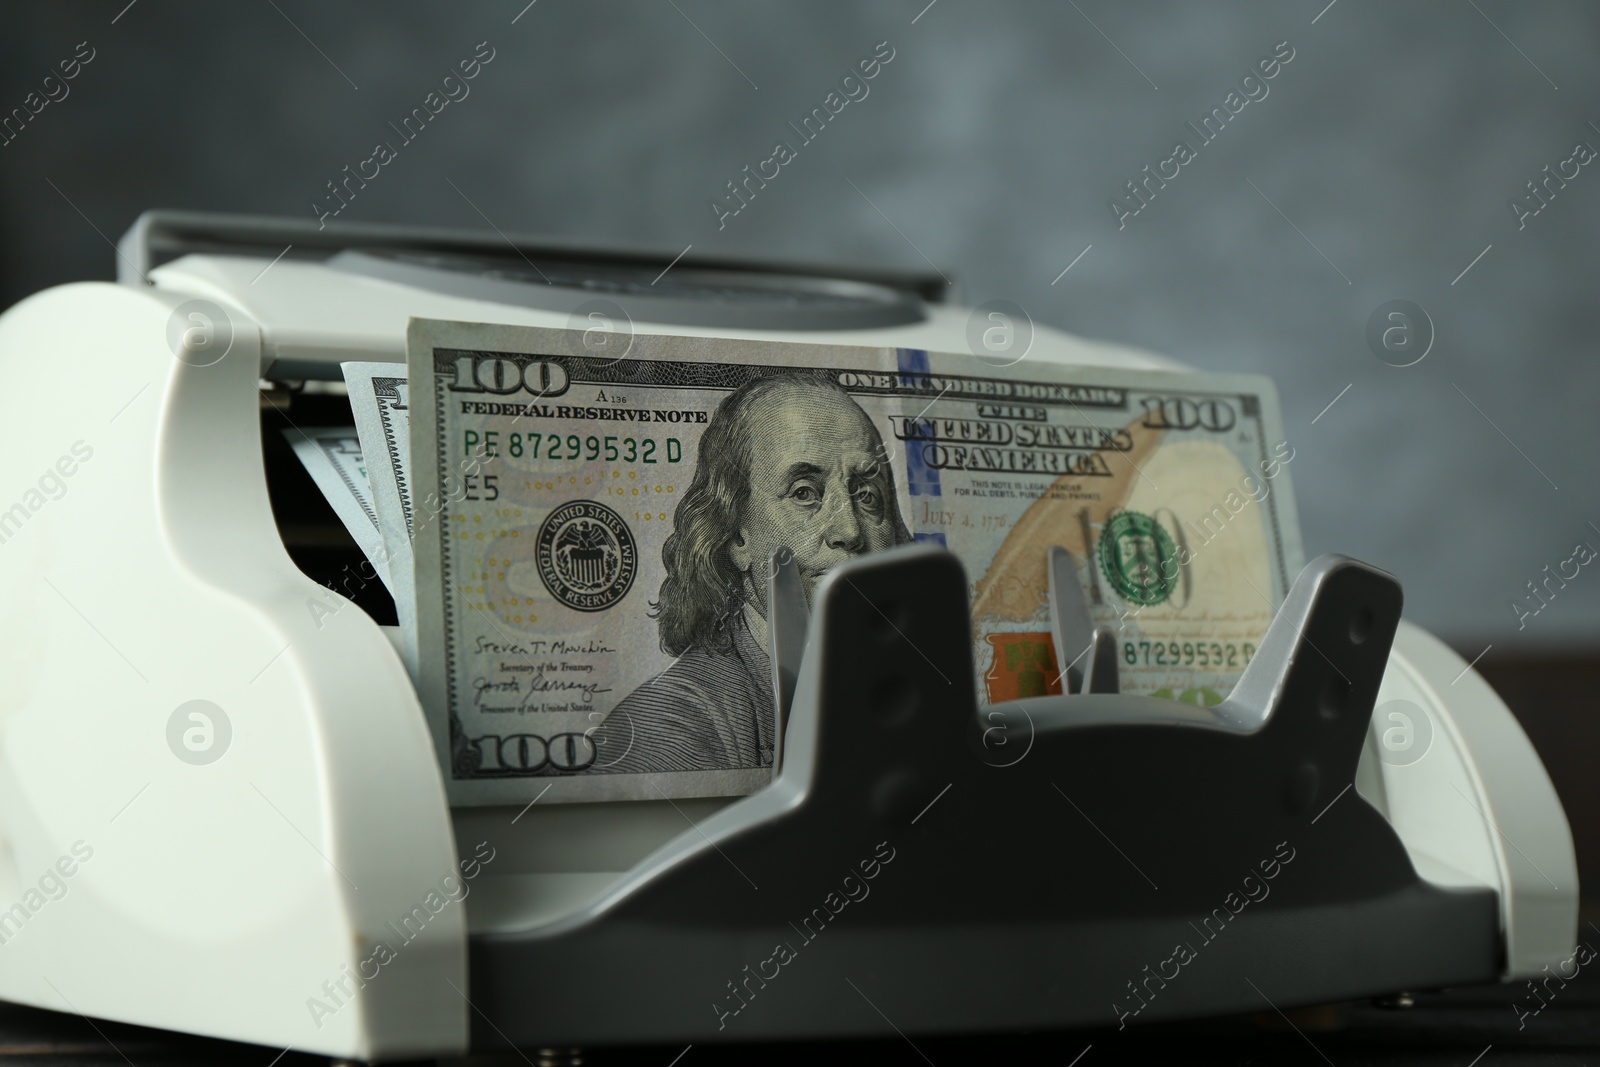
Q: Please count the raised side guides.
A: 2